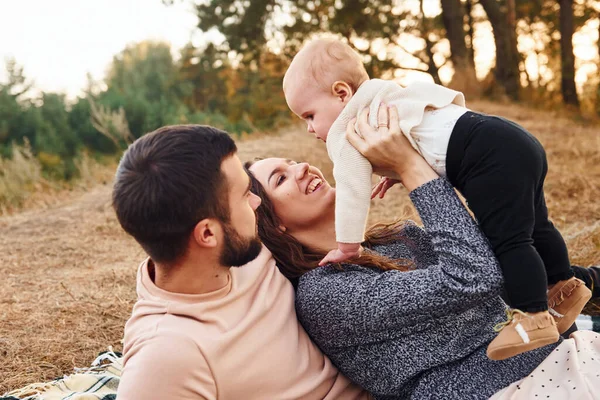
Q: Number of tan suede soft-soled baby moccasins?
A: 2